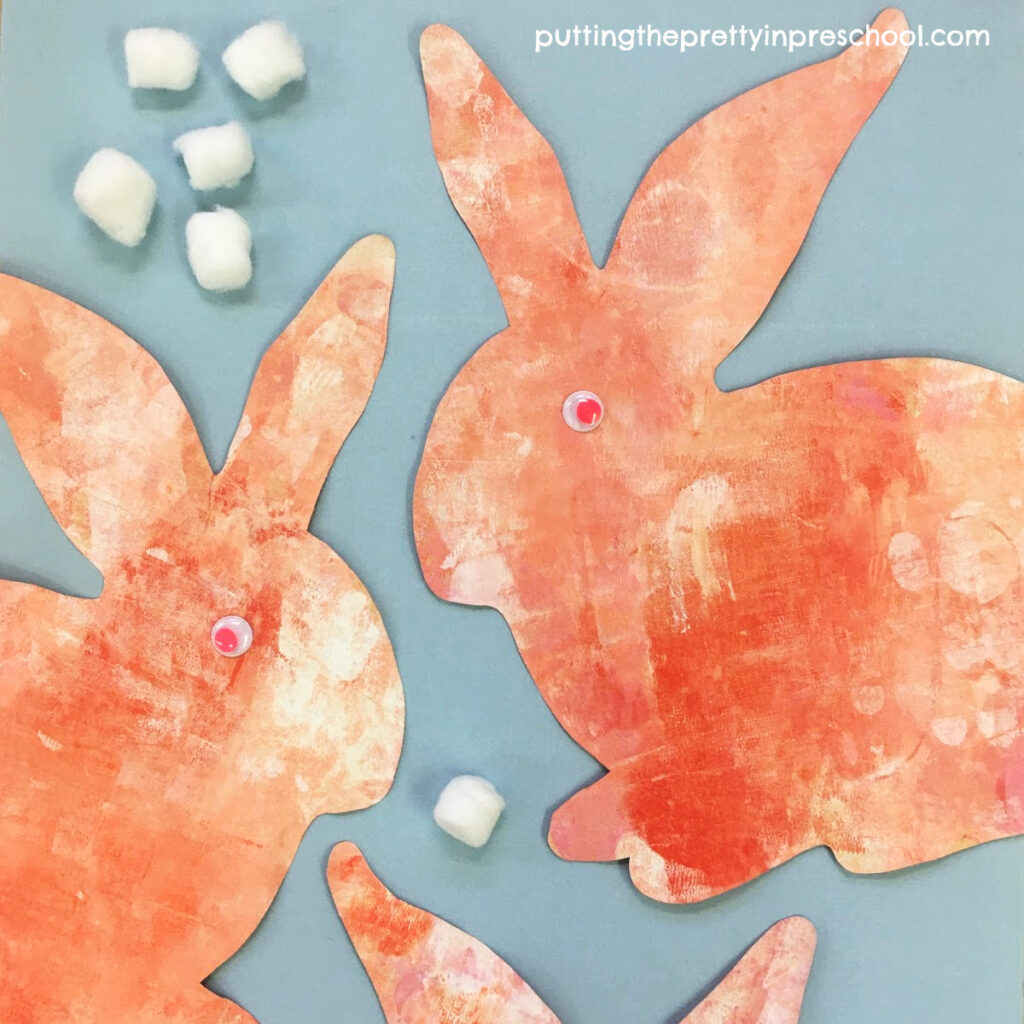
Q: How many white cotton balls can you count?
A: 6